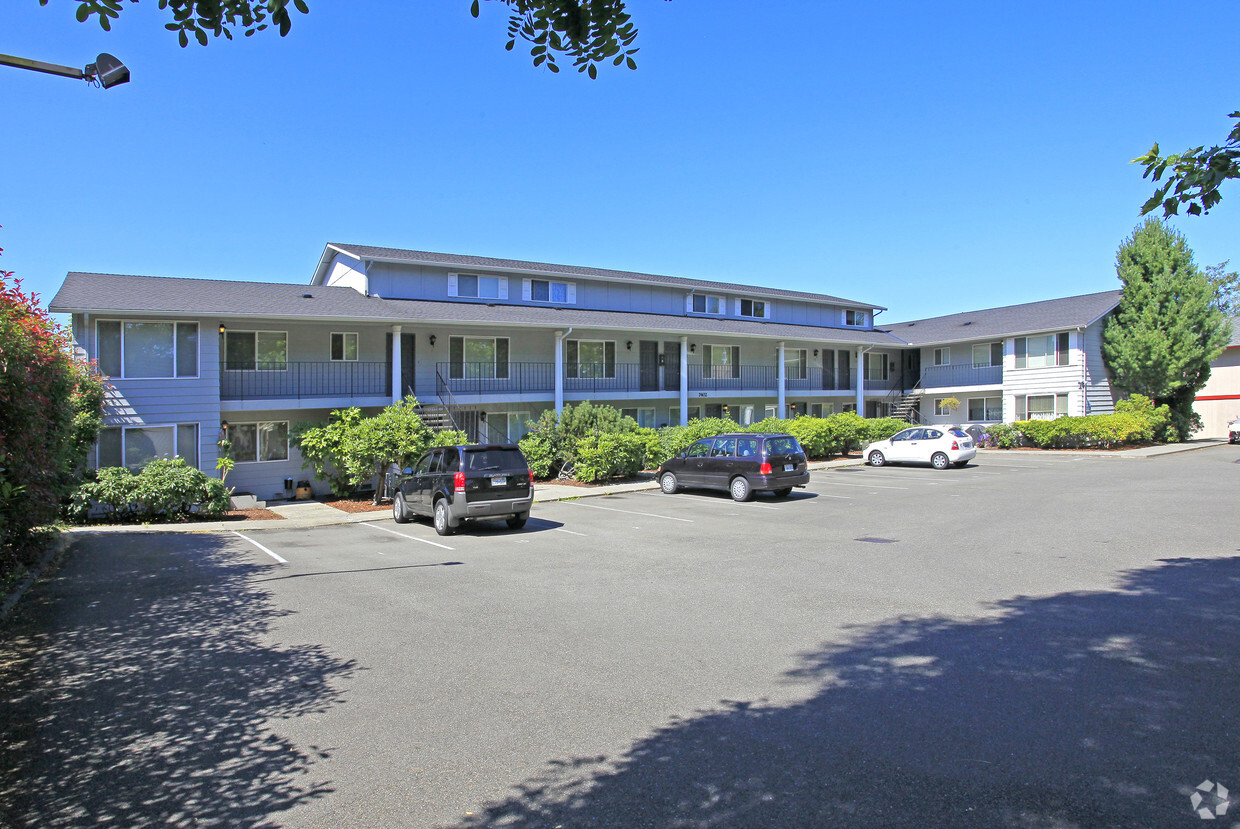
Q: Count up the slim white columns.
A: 5